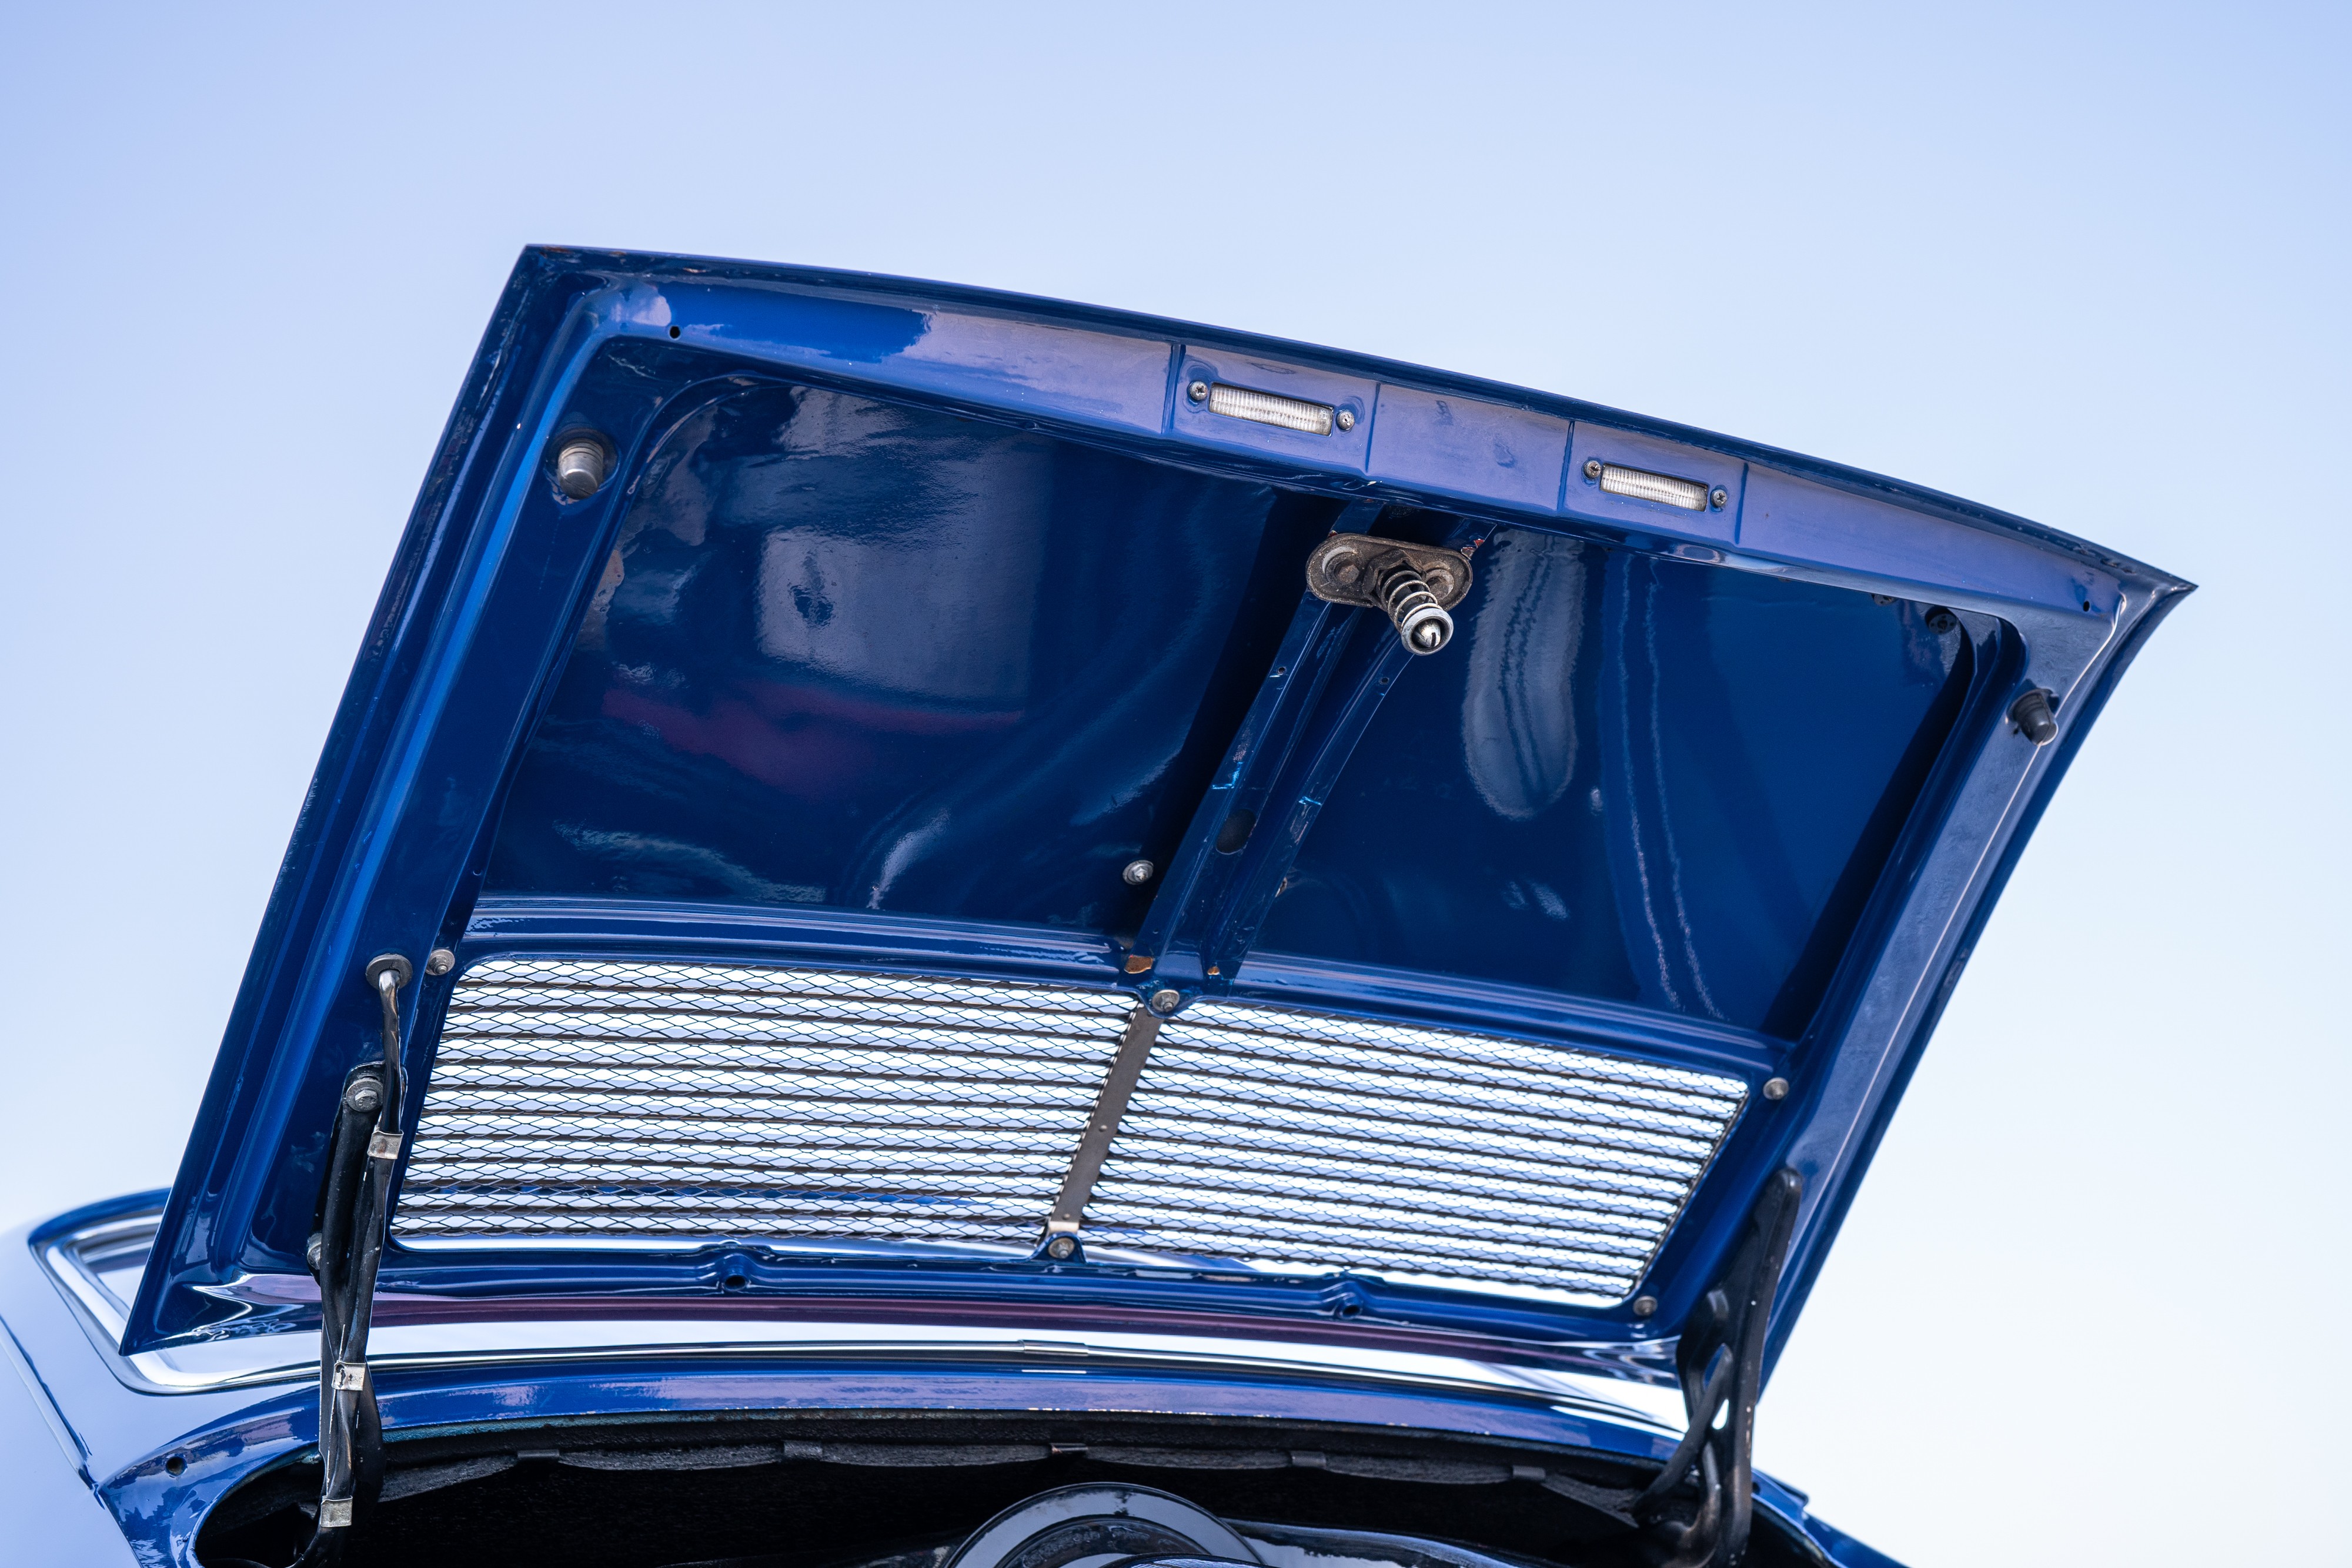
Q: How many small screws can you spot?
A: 4